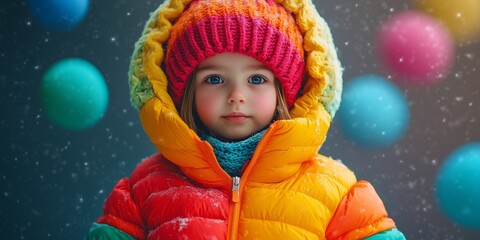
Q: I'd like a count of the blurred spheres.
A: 6